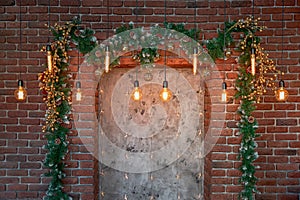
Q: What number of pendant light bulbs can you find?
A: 10